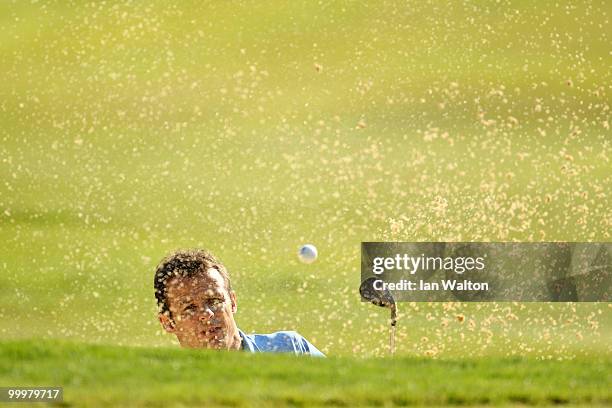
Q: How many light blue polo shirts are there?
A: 1